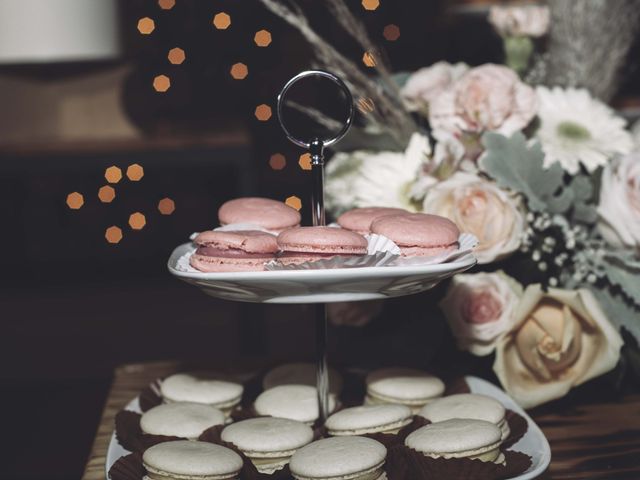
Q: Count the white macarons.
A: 11